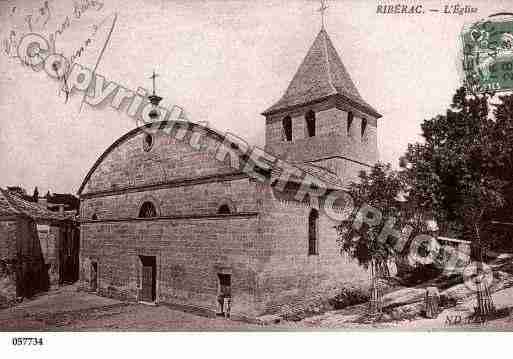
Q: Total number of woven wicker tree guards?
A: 2